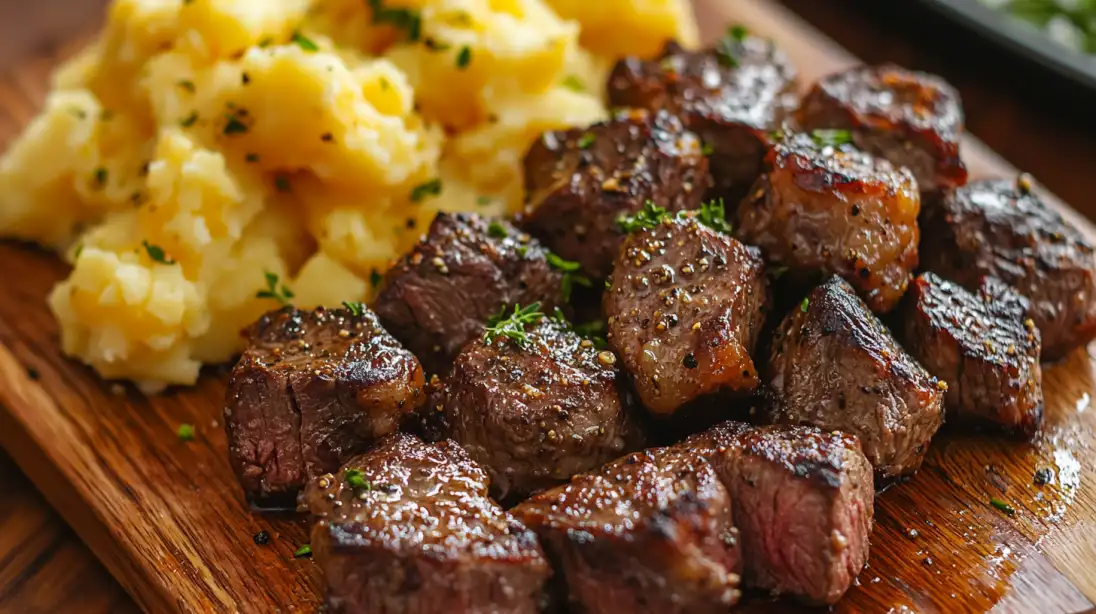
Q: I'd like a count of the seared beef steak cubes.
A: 14